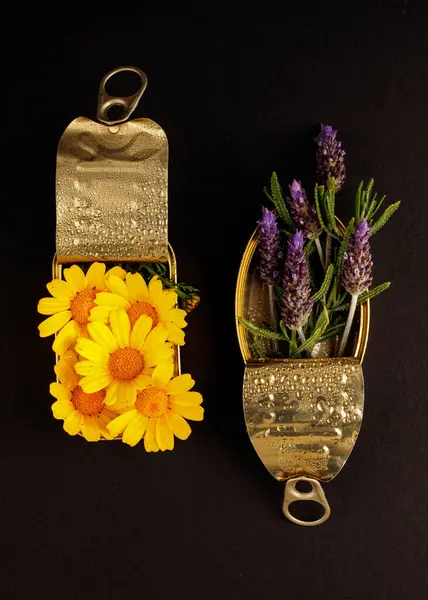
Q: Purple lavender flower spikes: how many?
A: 5